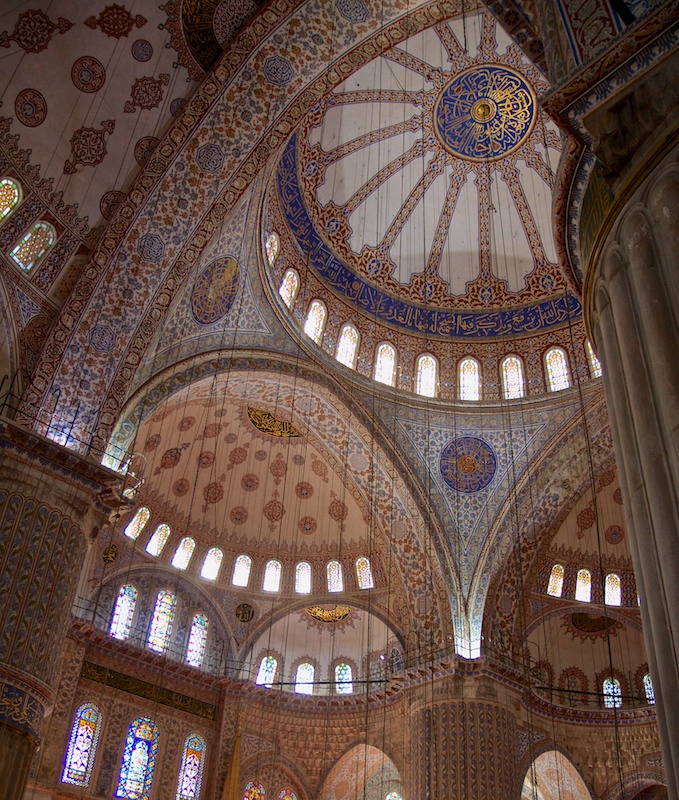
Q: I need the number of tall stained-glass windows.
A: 6